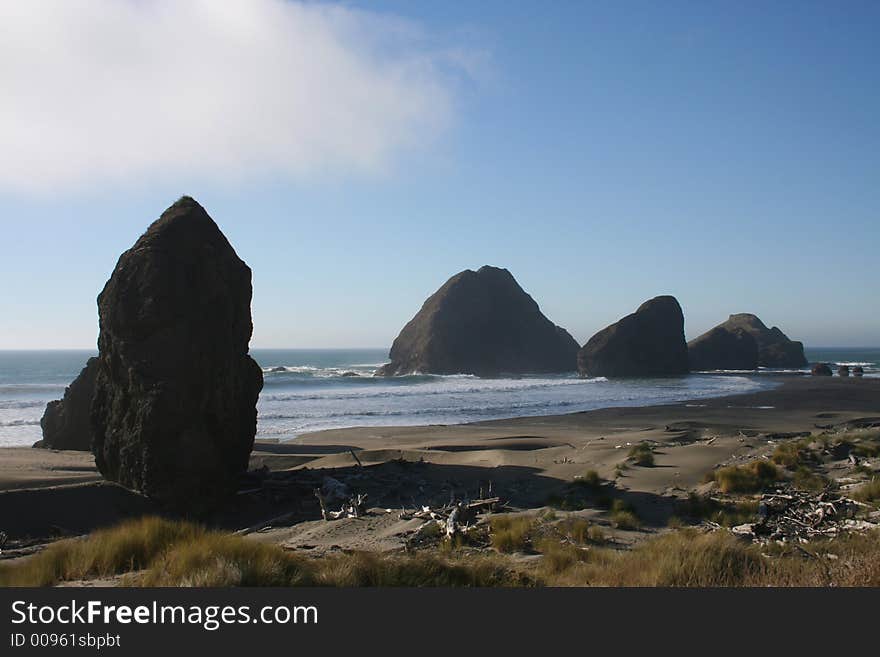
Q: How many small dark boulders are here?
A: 3